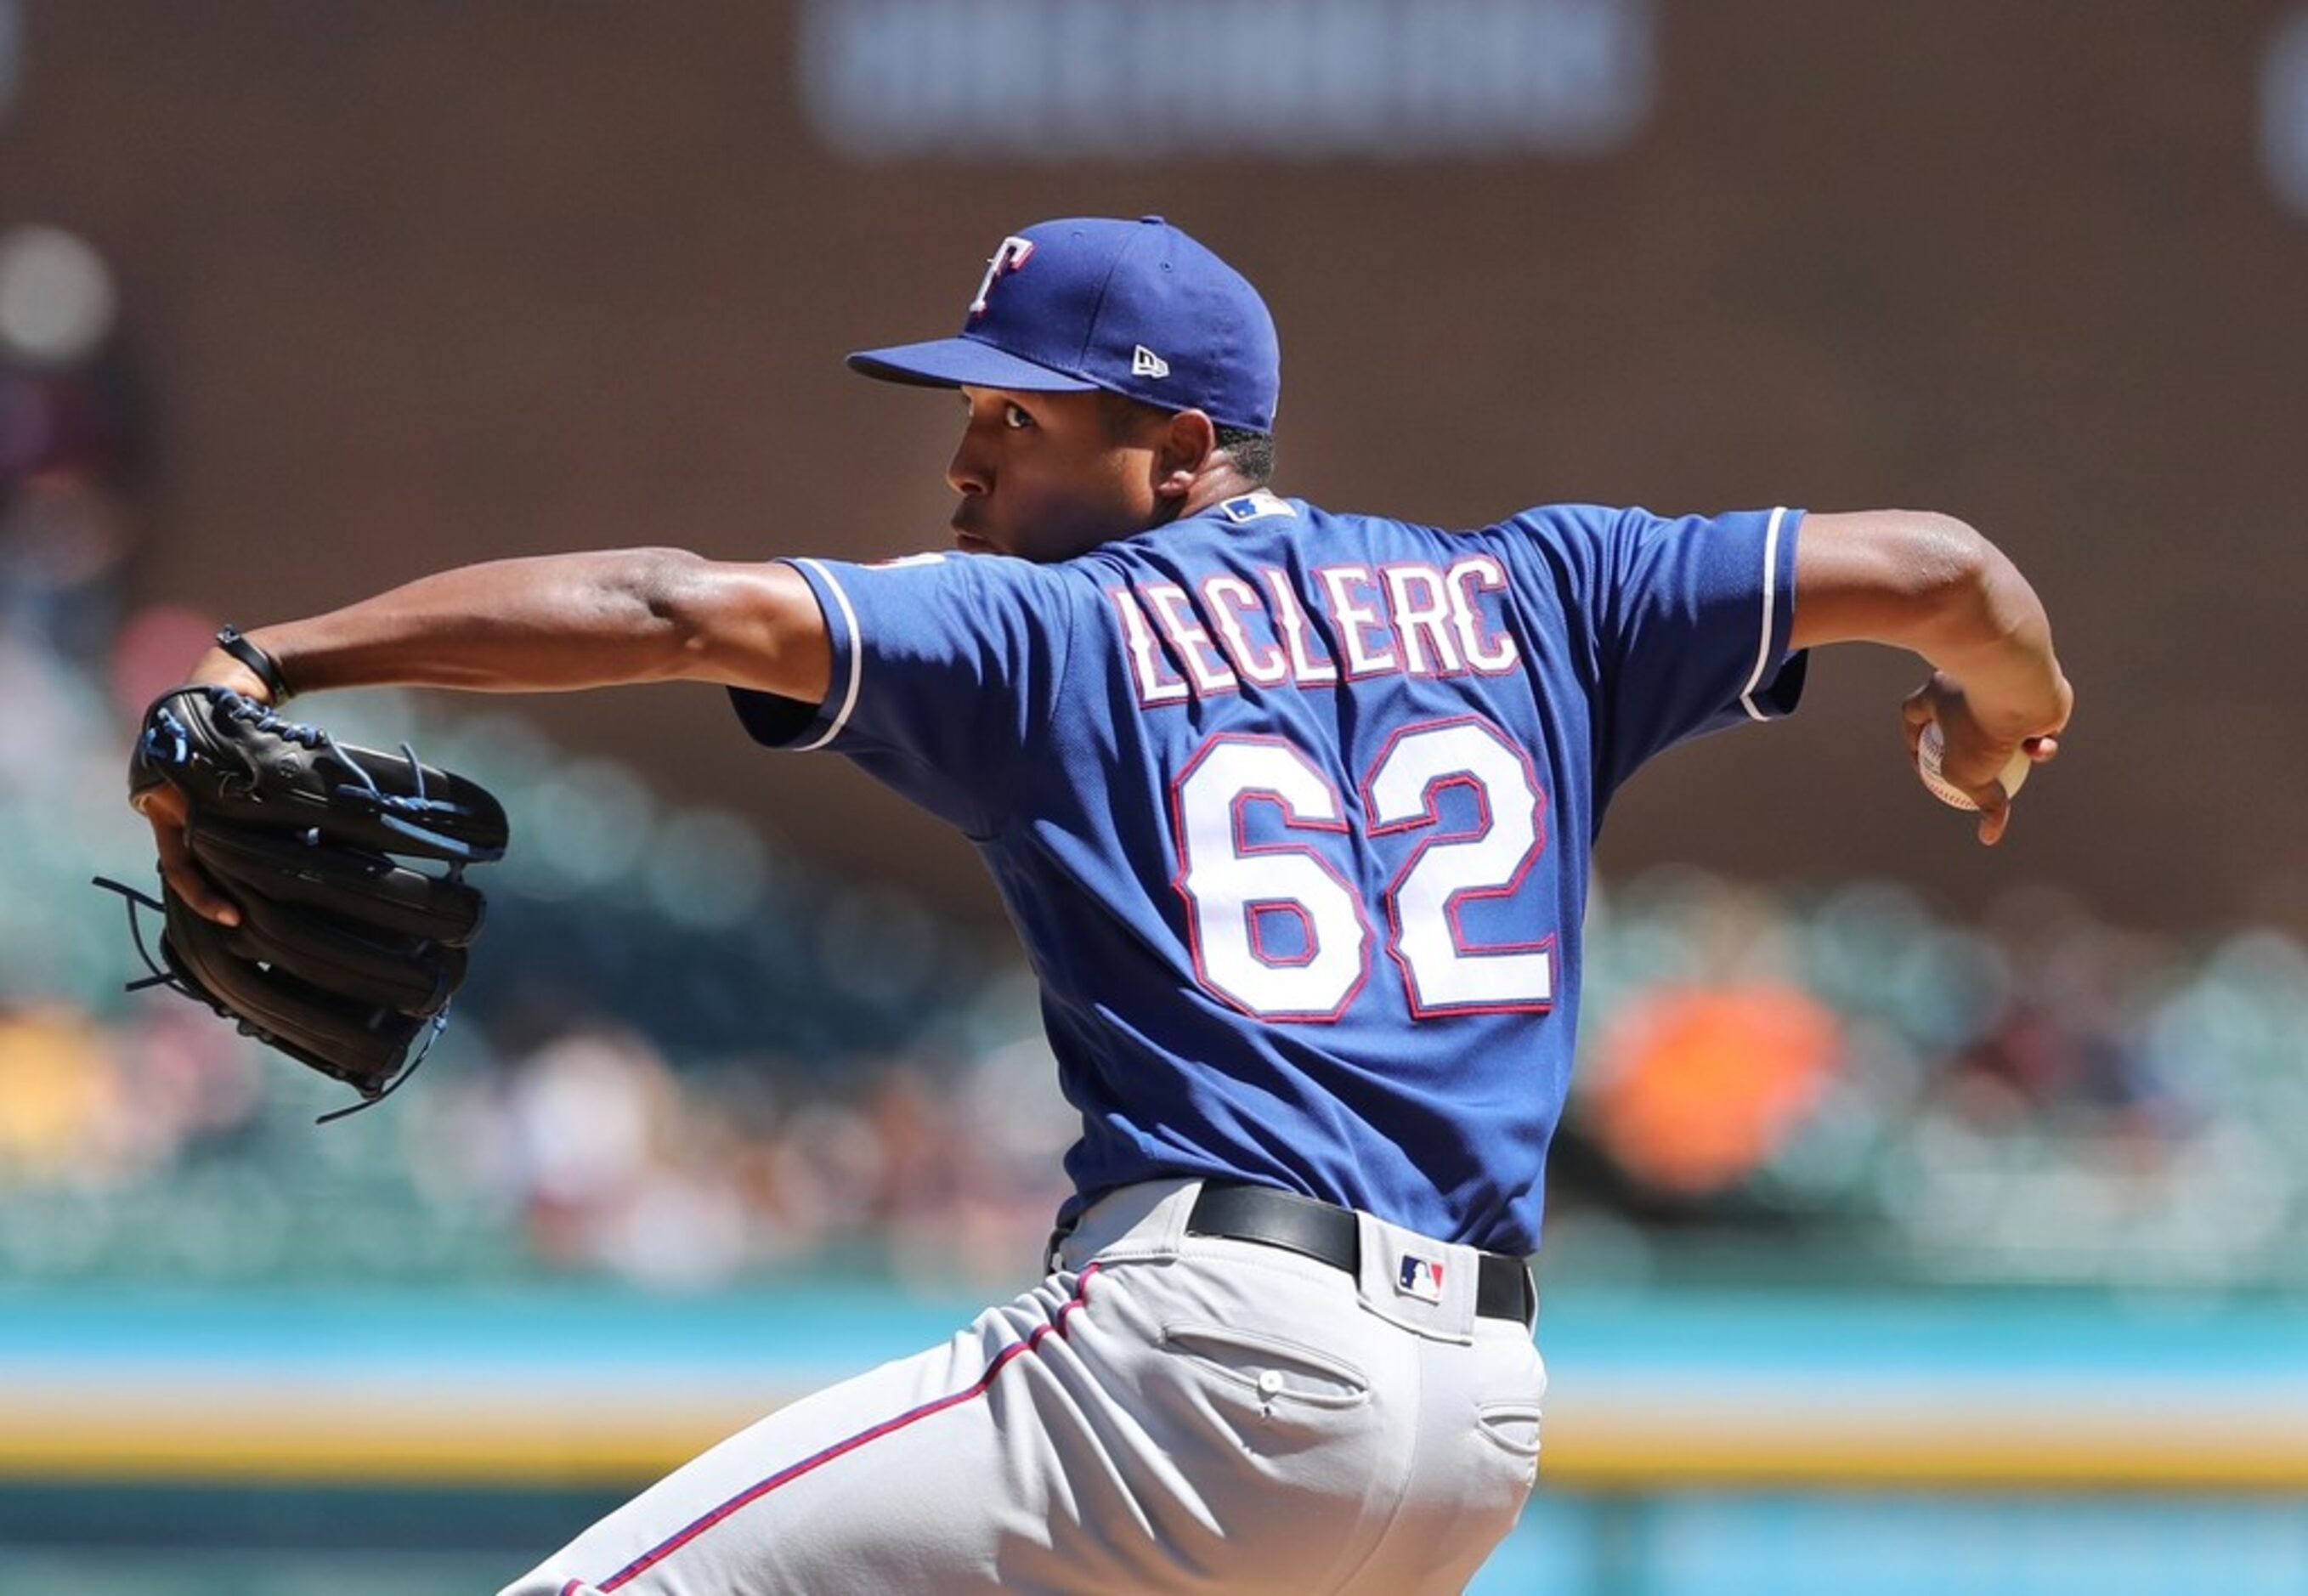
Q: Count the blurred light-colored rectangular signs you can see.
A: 1